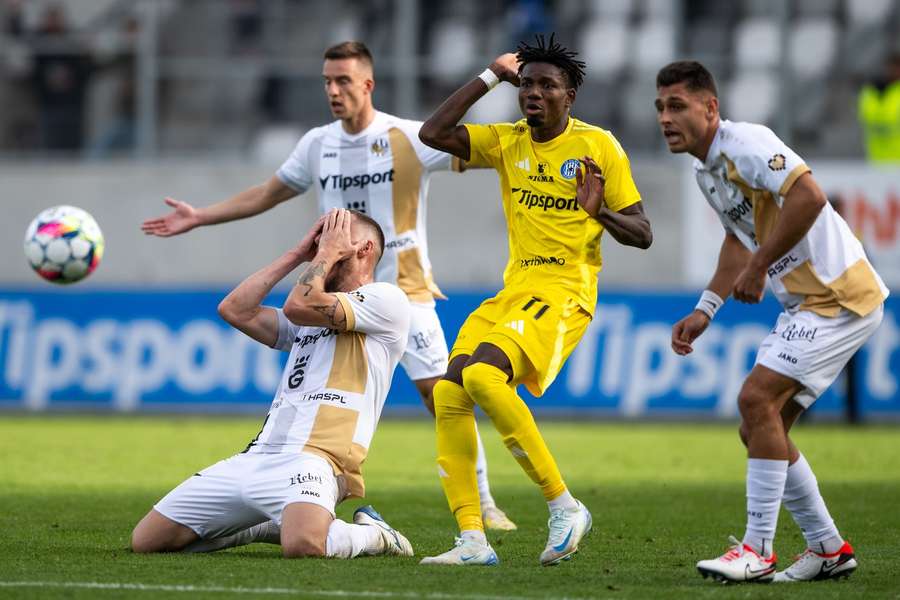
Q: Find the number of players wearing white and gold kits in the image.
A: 3